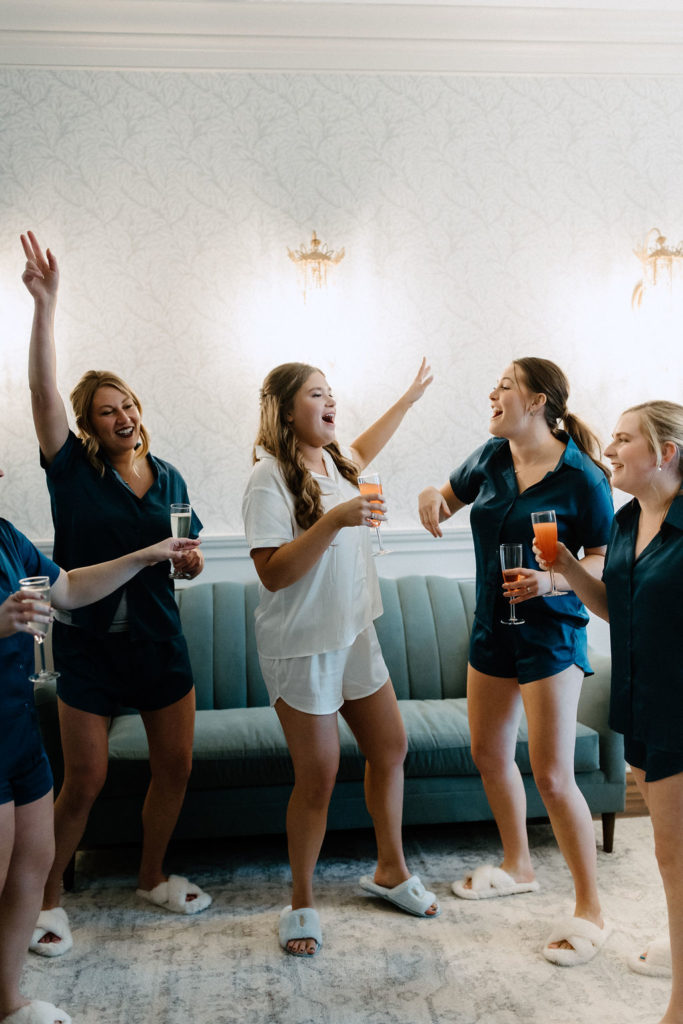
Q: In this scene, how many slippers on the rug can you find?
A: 8